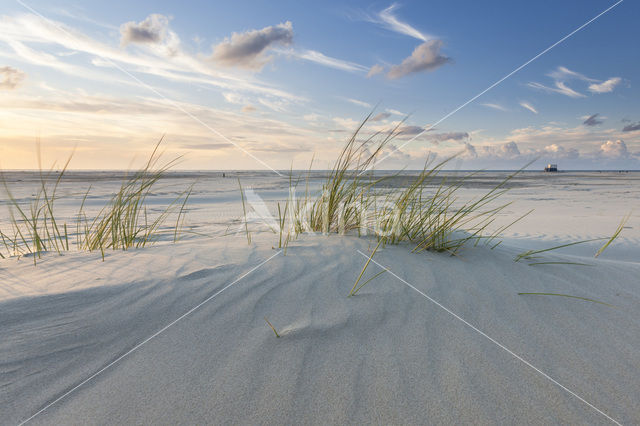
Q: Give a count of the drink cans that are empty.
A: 0